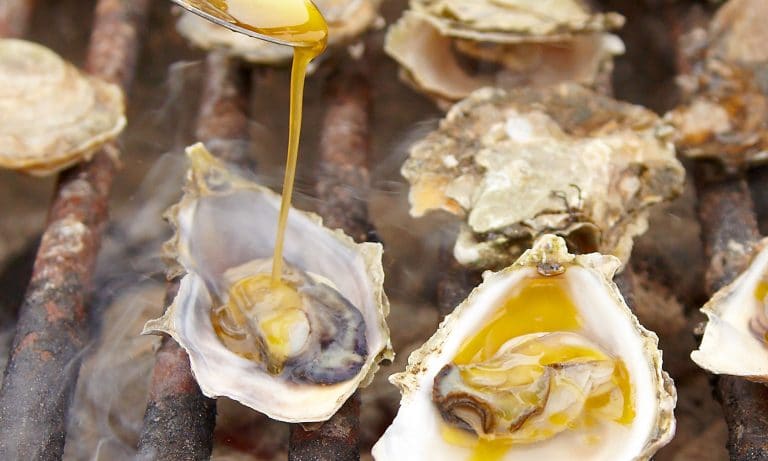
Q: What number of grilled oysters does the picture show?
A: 8